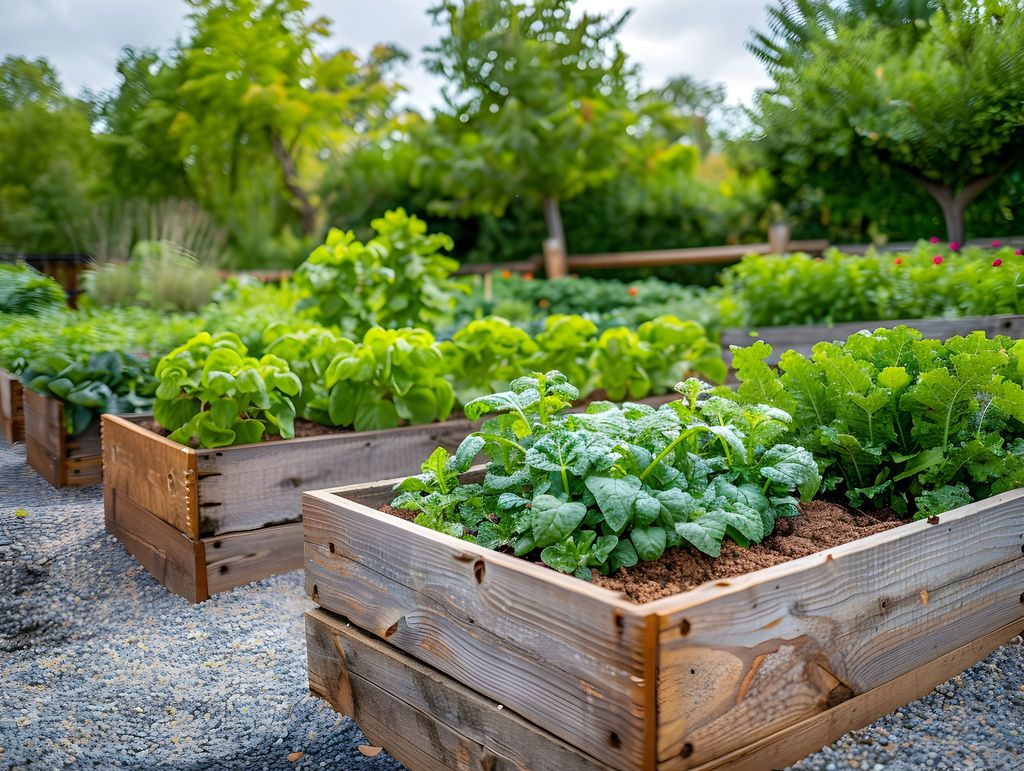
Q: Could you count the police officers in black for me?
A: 0